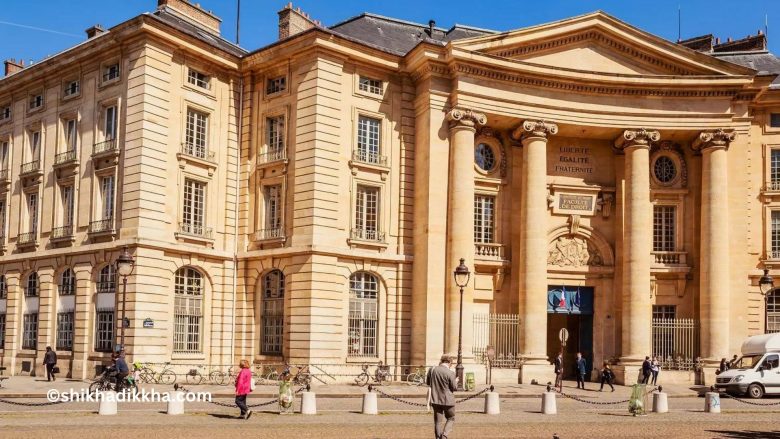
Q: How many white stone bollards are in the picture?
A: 8